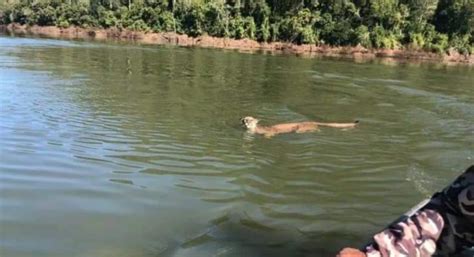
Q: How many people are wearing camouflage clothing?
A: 1